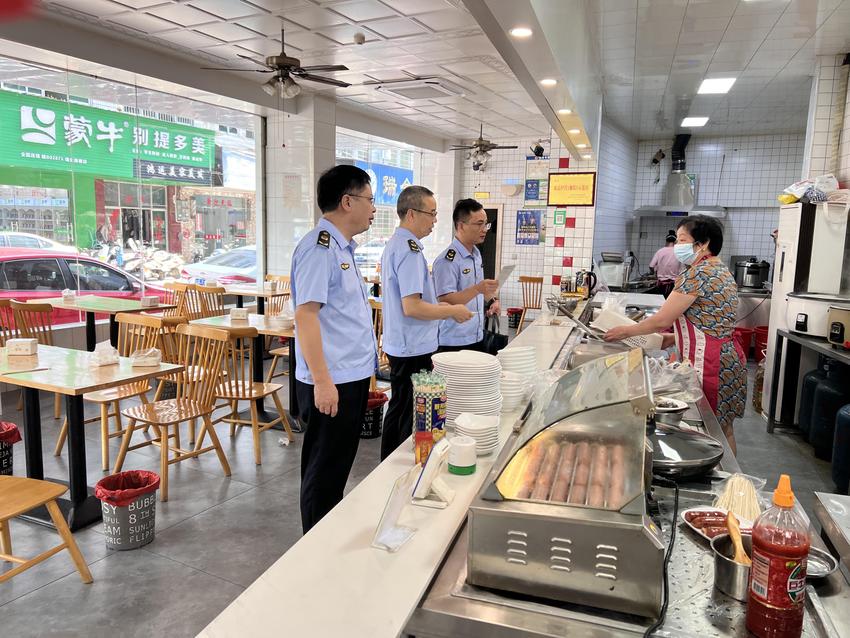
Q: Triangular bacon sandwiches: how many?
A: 0